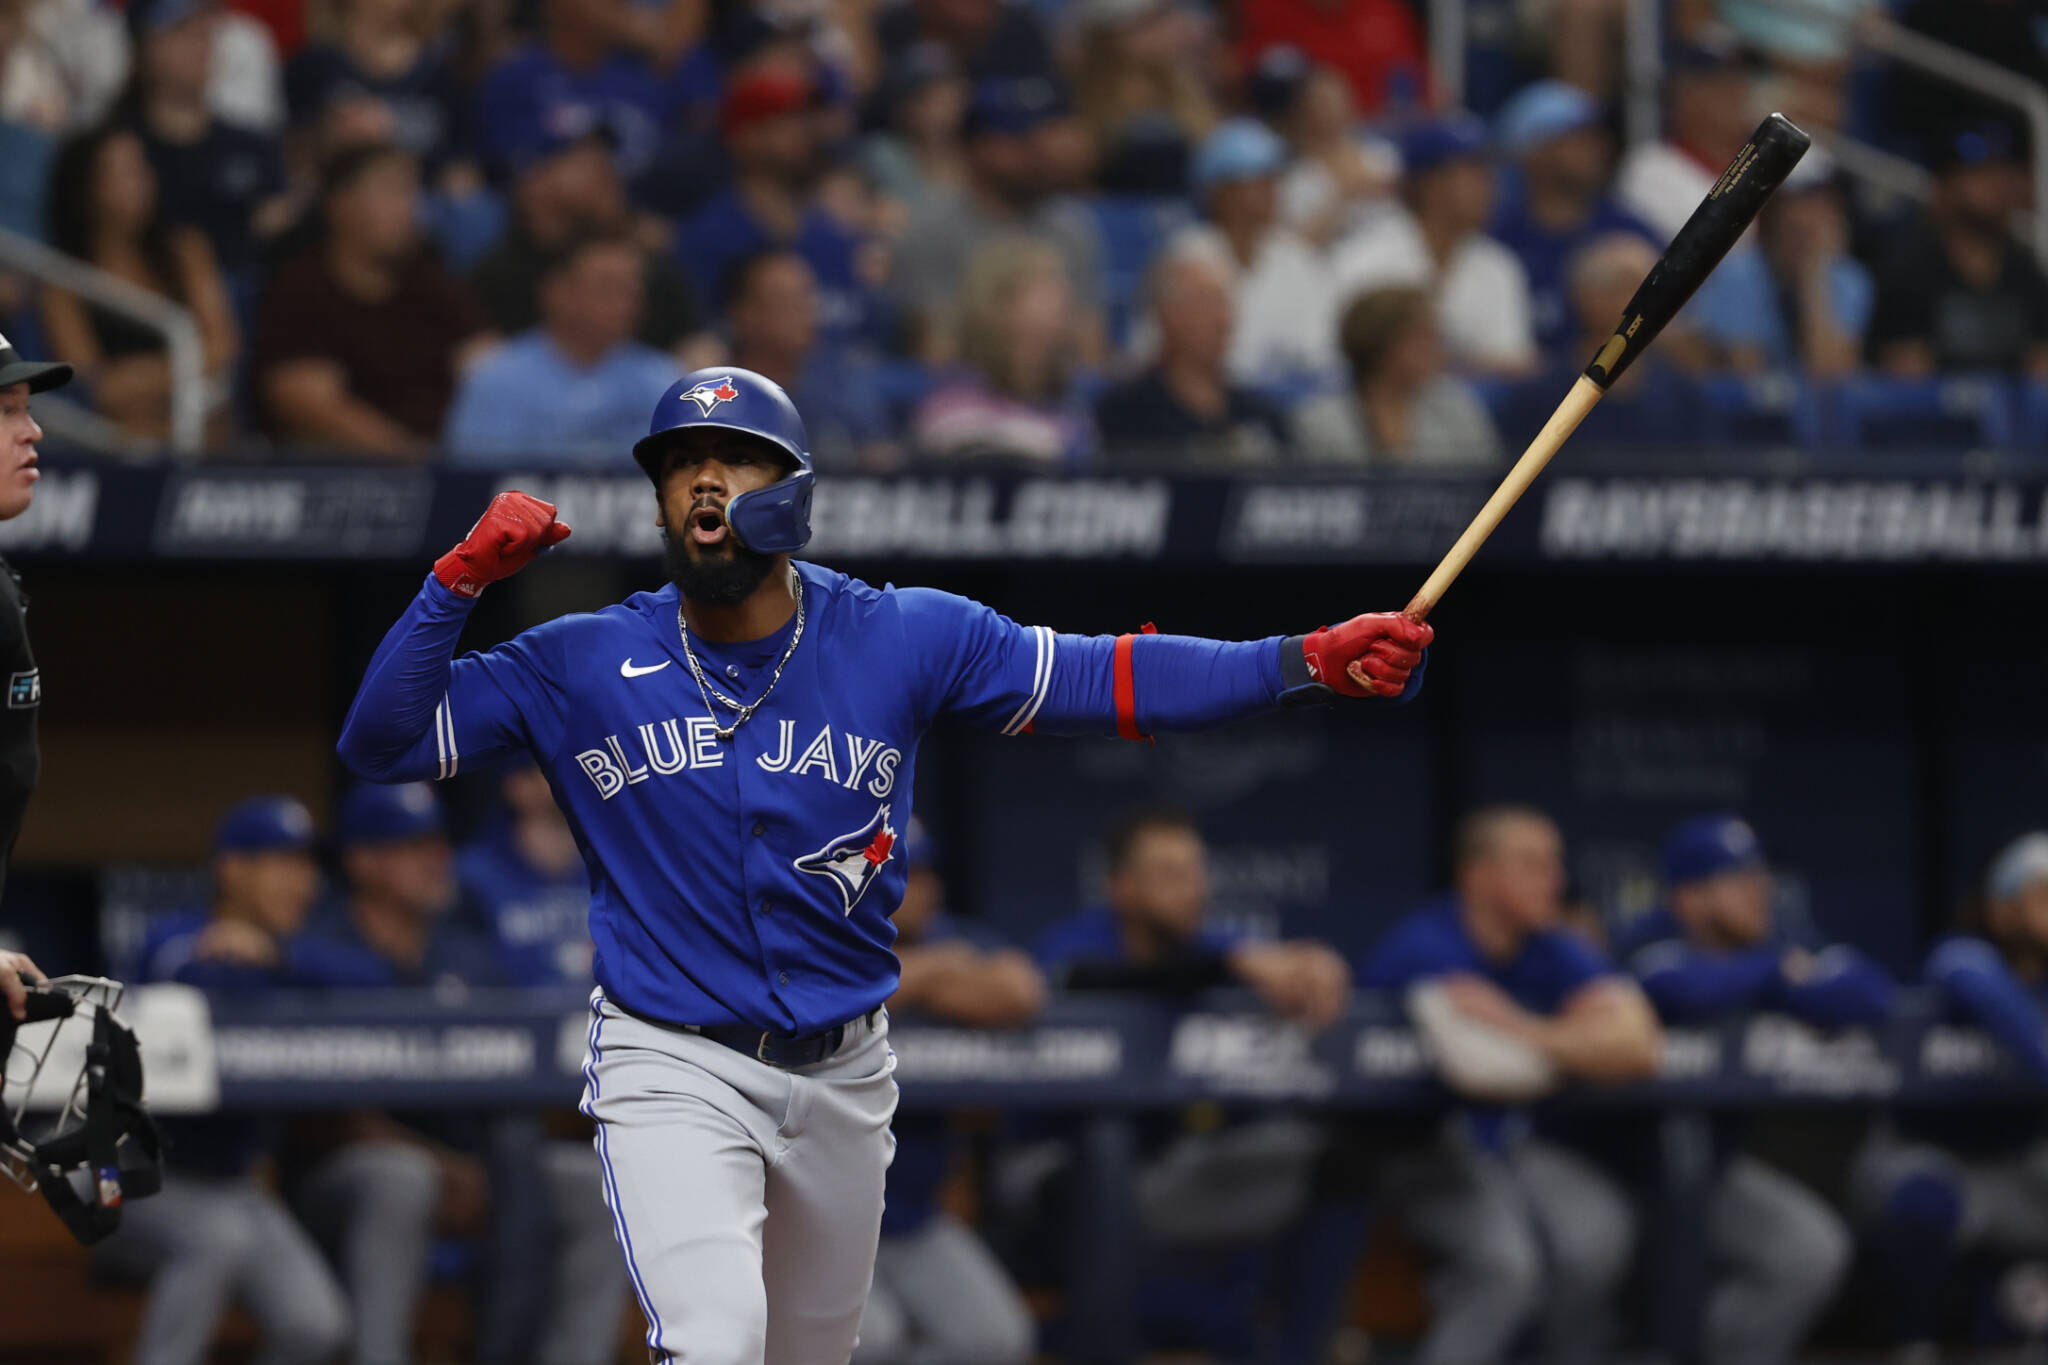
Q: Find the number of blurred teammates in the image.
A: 8